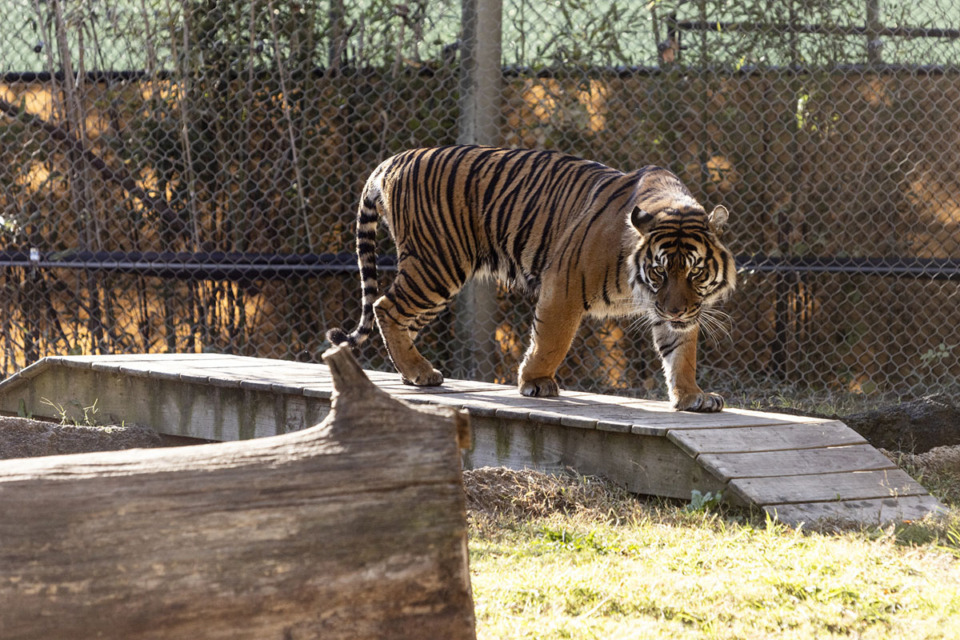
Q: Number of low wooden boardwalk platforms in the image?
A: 1